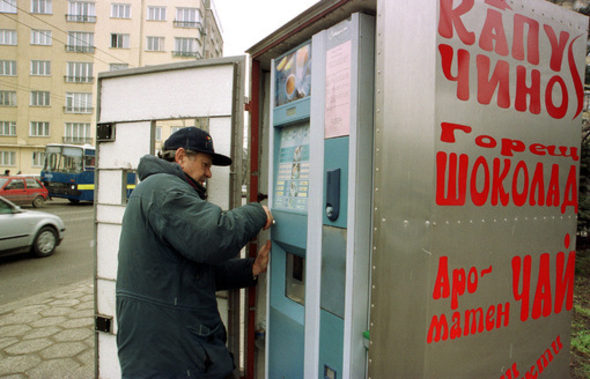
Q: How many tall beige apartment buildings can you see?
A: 1